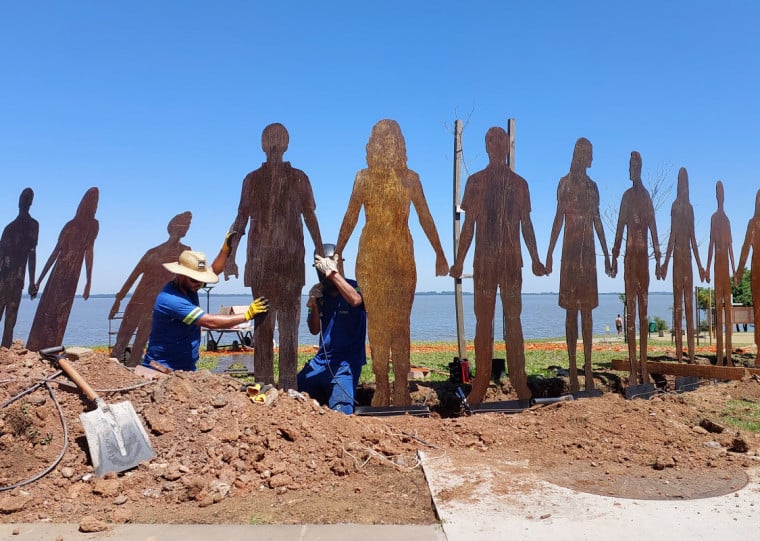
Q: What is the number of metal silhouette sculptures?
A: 11